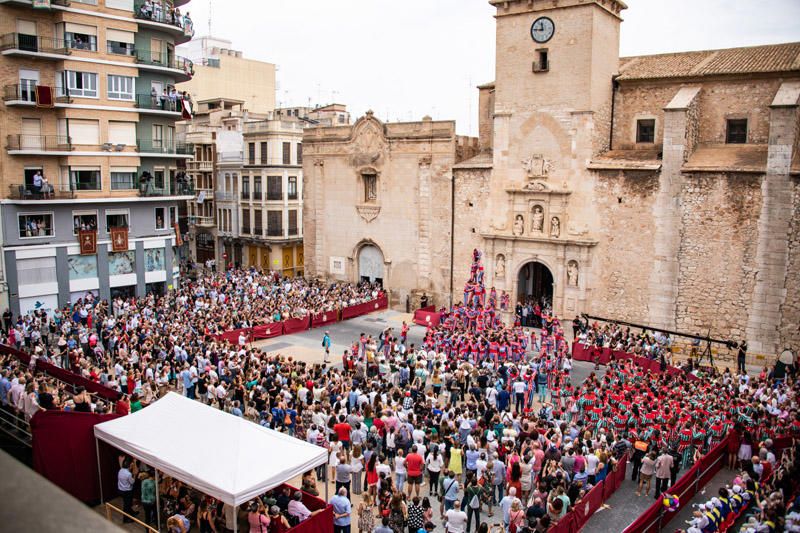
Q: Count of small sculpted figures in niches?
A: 5